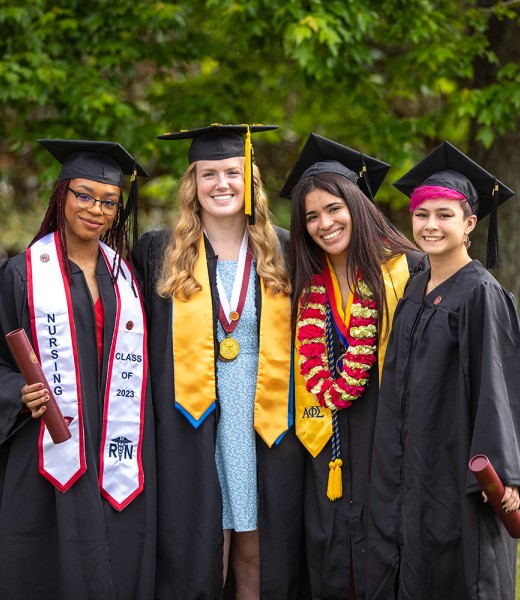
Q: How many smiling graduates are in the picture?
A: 4